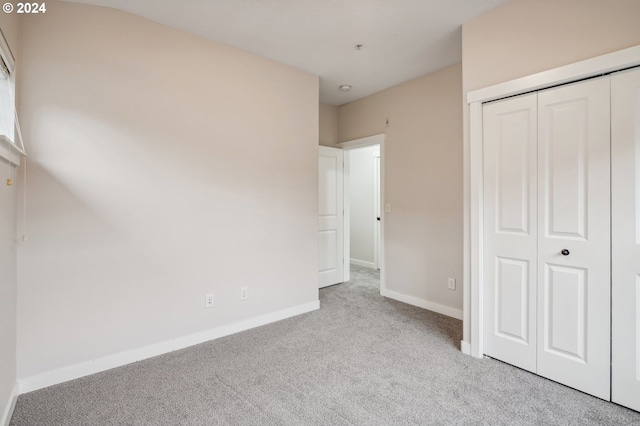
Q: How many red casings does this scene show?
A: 0